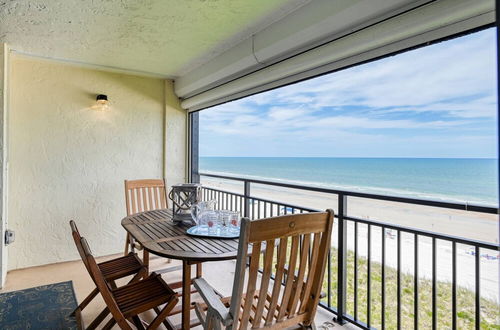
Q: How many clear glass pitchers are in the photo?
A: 1